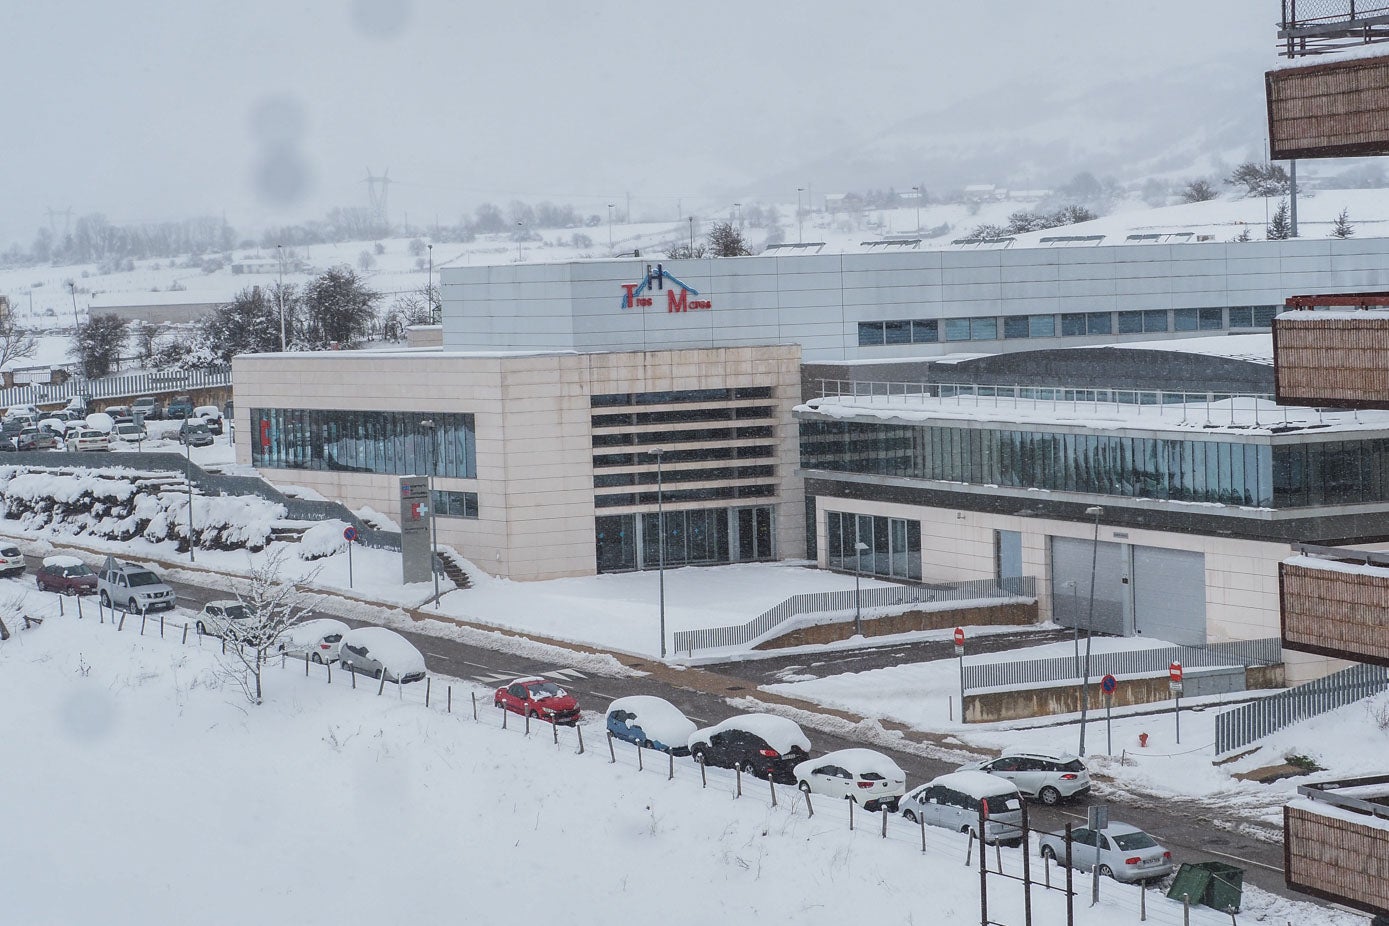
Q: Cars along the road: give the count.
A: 13